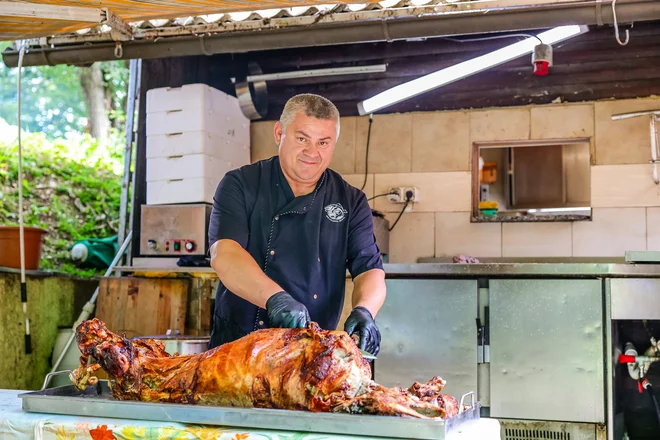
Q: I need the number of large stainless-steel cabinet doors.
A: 2